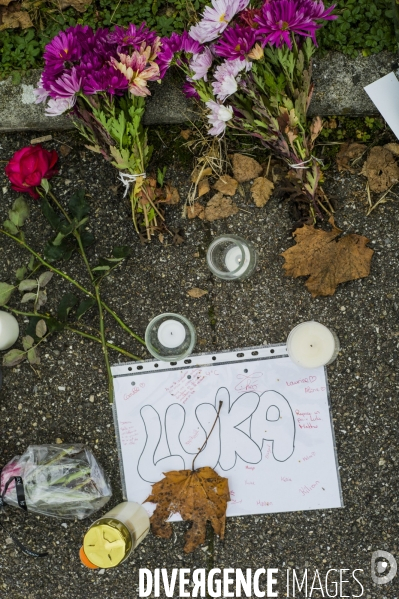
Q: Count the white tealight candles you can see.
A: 2